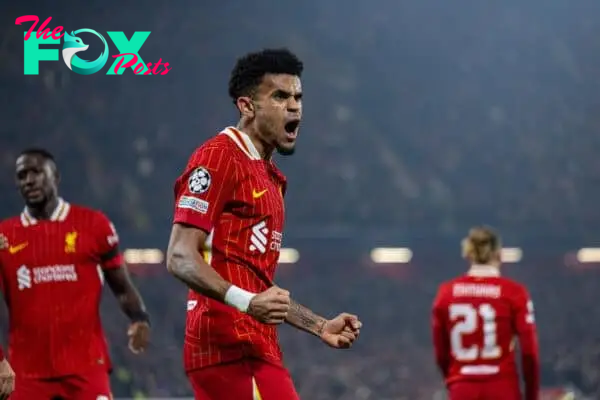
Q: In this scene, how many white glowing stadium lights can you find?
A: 5